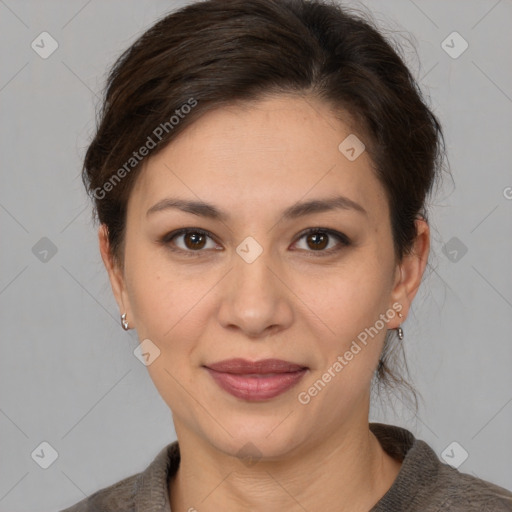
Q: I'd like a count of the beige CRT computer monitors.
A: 0